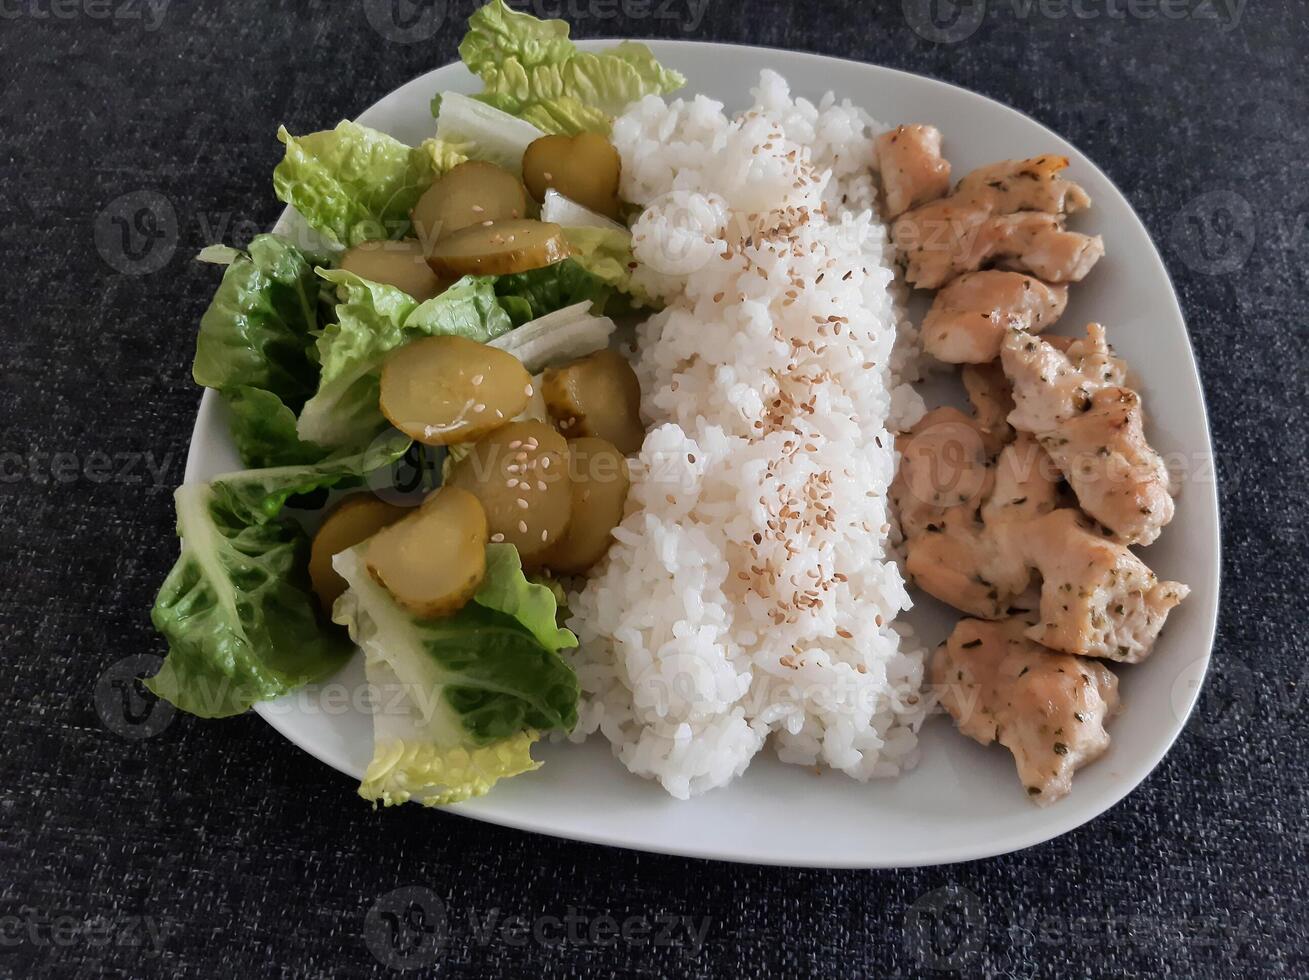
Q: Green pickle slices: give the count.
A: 10